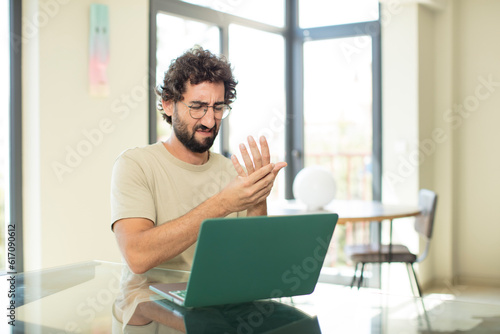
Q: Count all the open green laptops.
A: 1